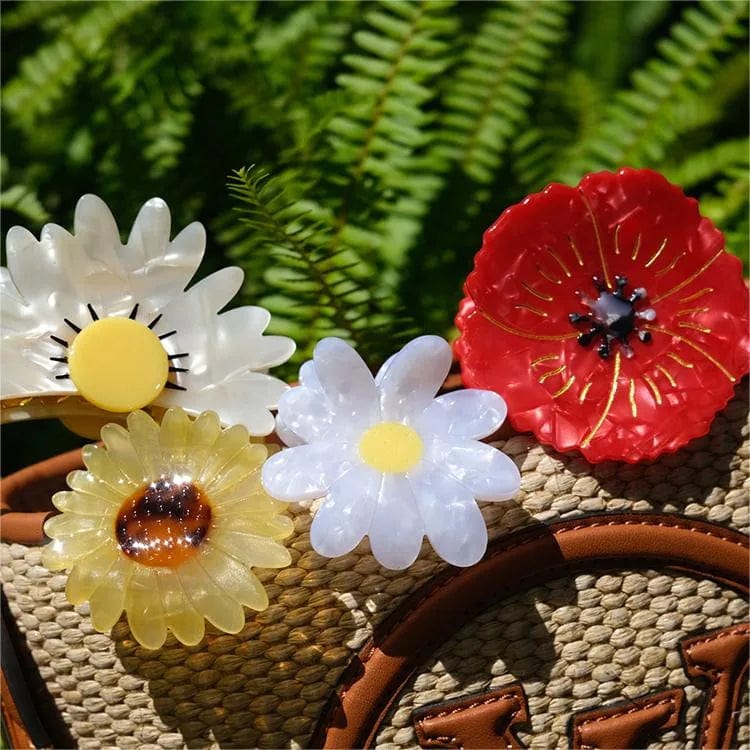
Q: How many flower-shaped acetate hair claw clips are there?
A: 4